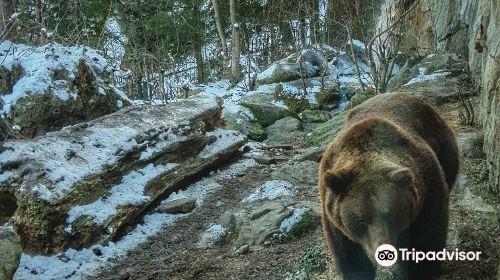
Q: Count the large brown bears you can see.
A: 1